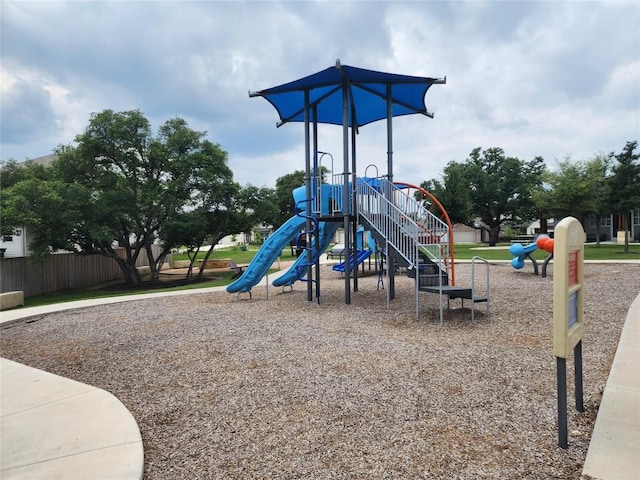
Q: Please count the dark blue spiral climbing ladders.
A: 1